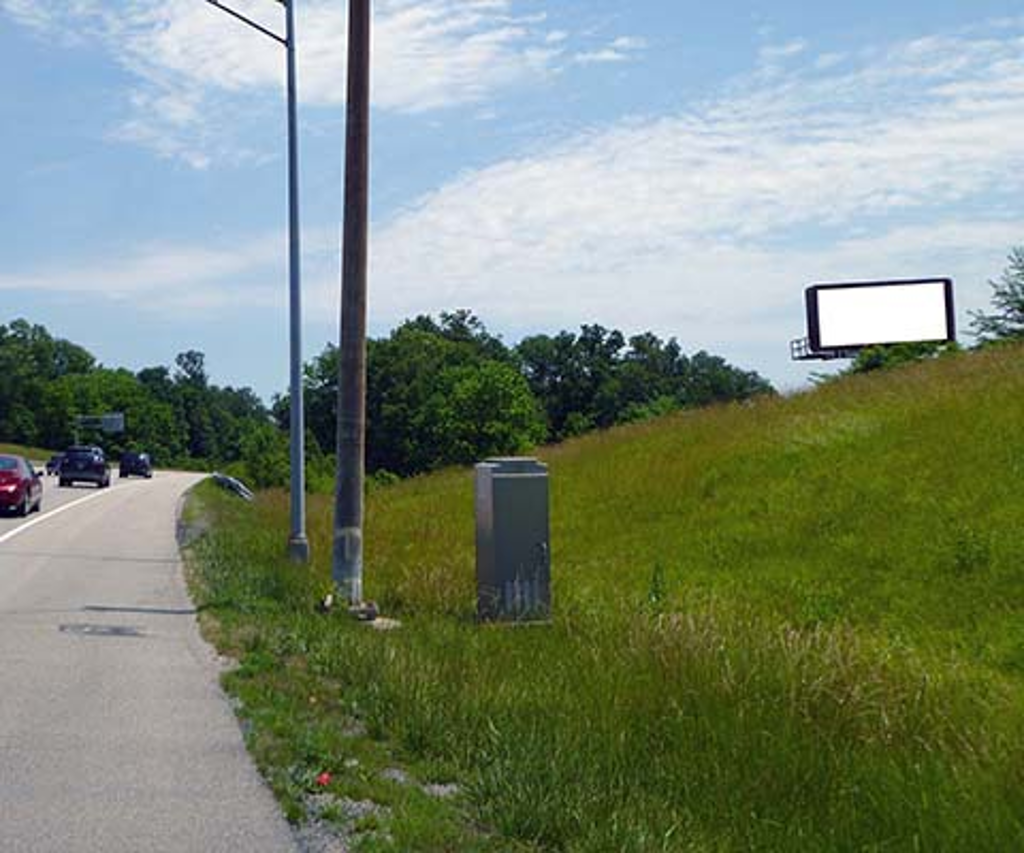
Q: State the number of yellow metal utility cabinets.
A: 0